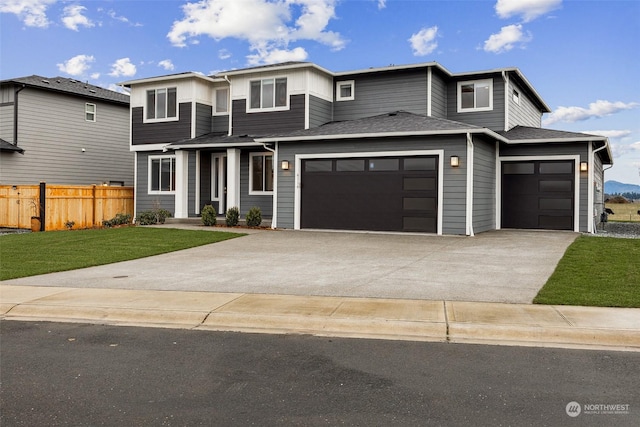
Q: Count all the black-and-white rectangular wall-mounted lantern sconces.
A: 3